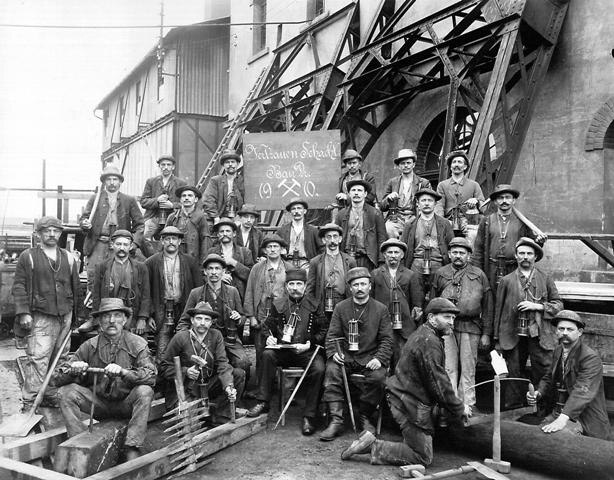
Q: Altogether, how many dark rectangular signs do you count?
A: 1